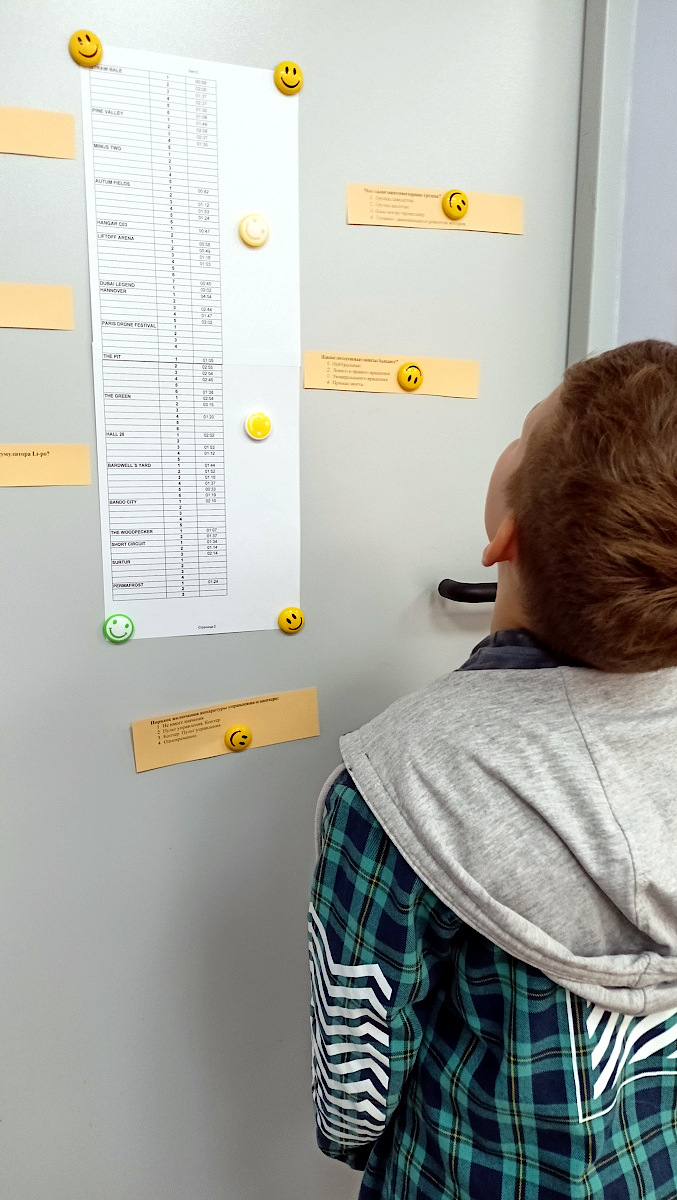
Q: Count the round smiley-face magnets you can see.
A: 9